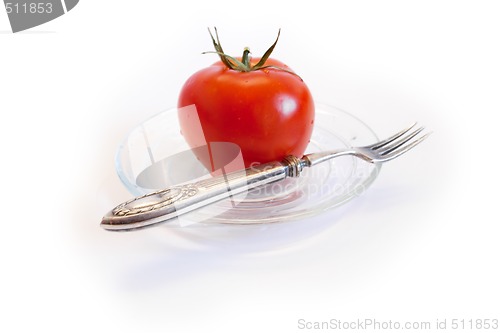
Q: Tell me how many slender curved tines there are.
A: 3